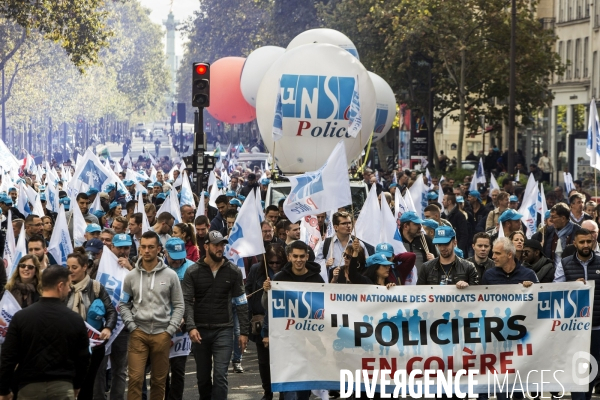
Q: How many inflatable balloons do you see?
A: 5